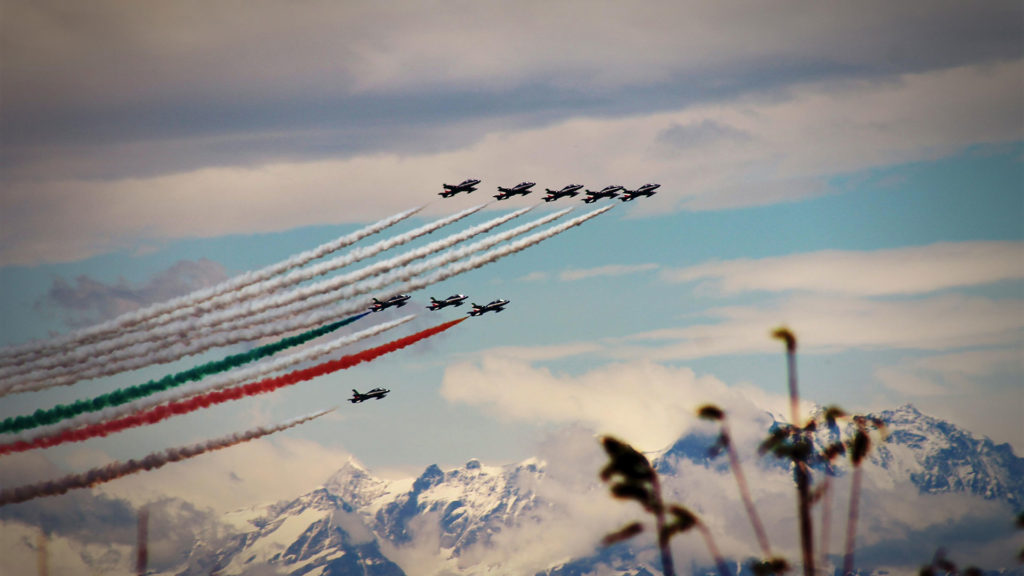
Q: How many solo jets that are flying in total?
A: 1